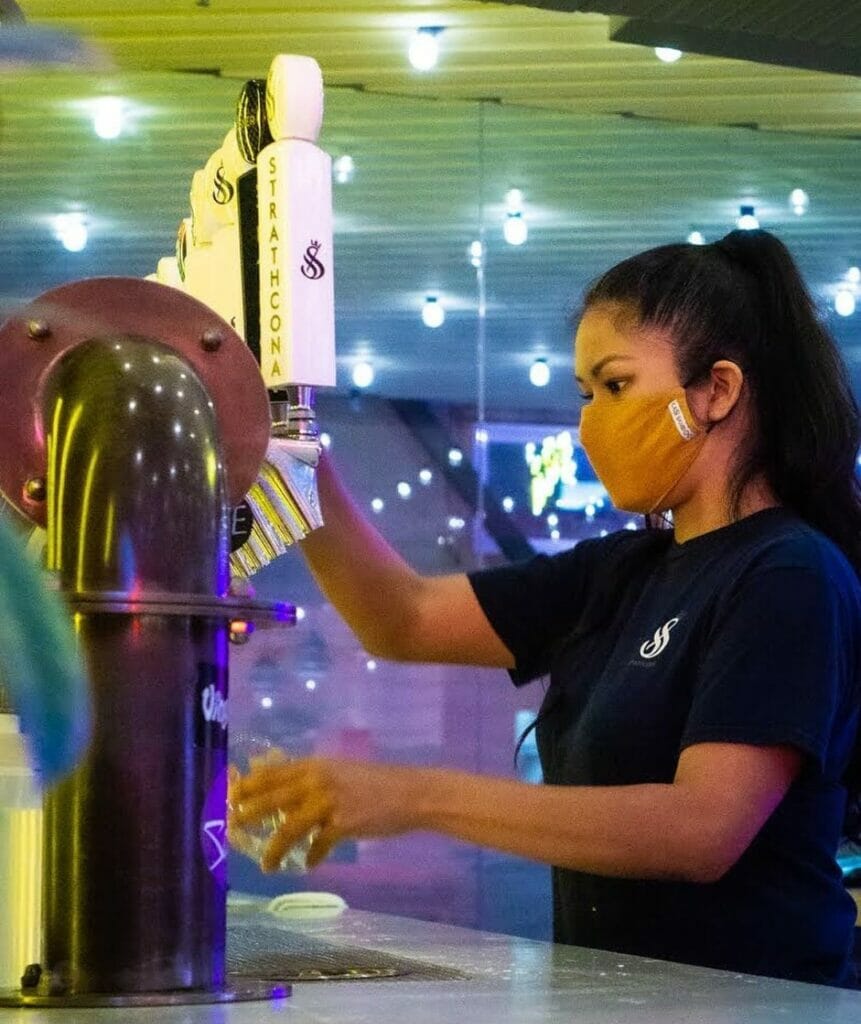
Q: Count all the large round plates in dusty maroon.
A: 1